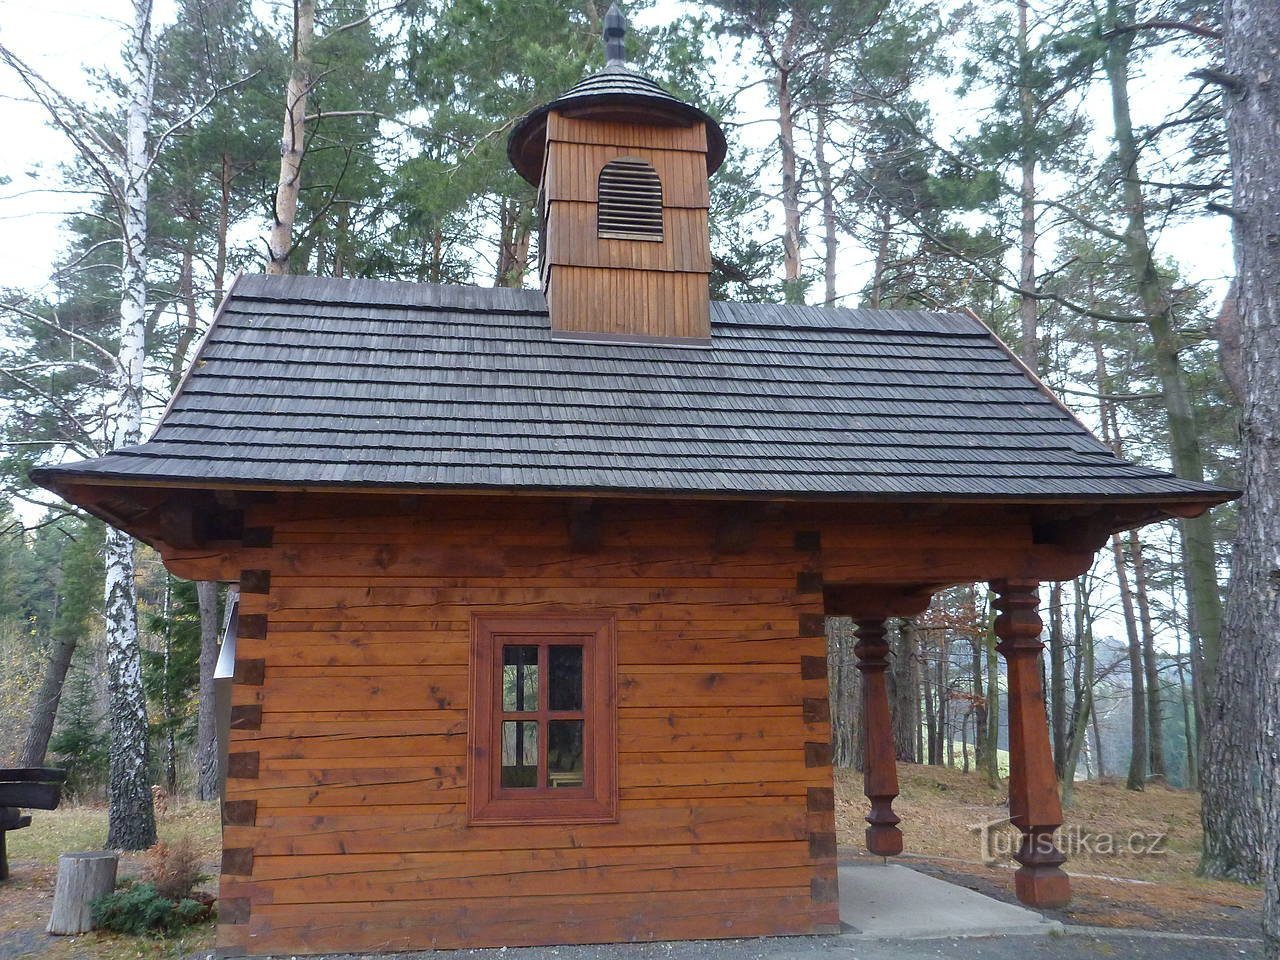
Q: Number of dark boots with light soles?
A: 0